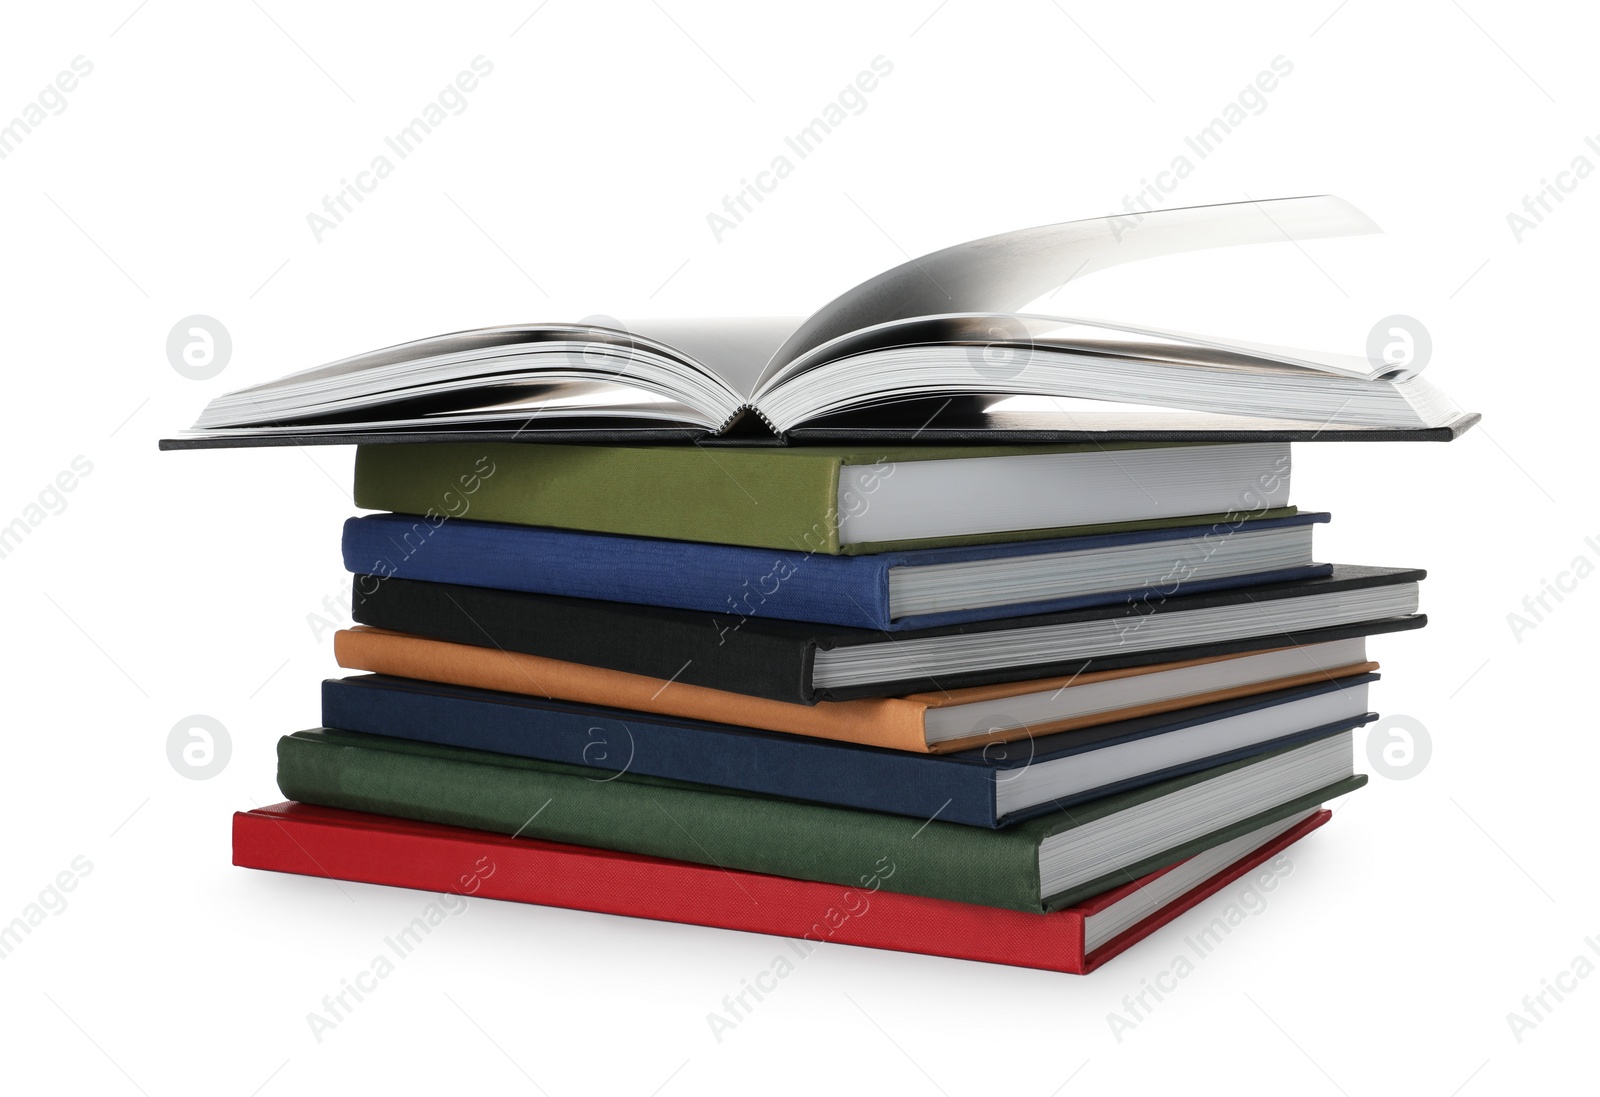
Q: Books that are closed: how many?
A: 7